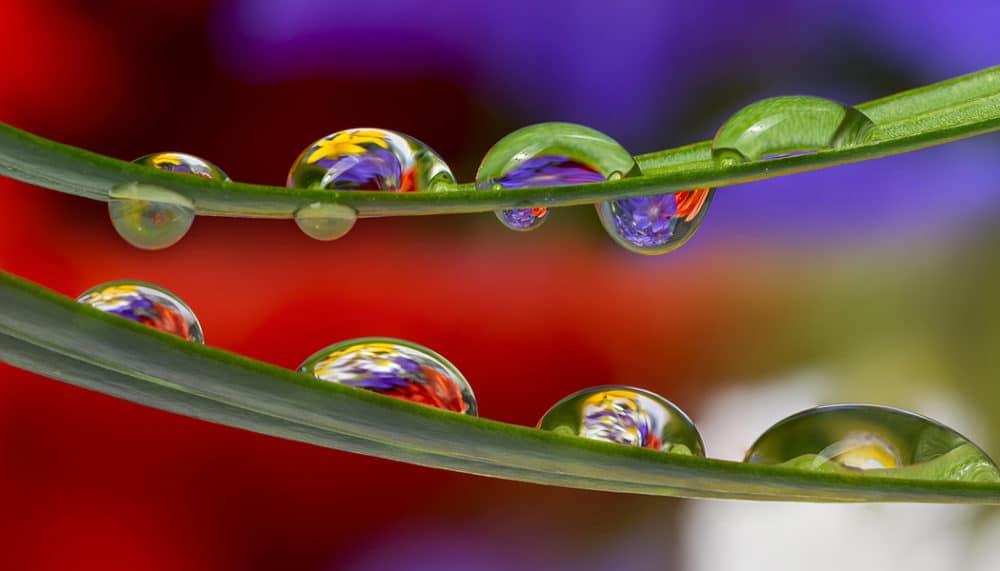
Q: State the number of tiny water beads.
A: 12